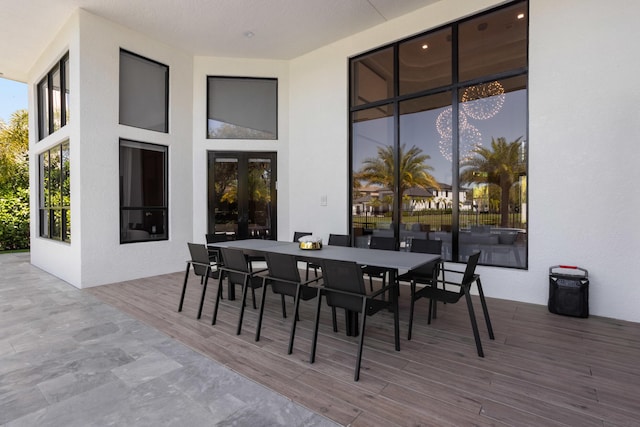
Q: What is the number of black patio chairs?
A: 10